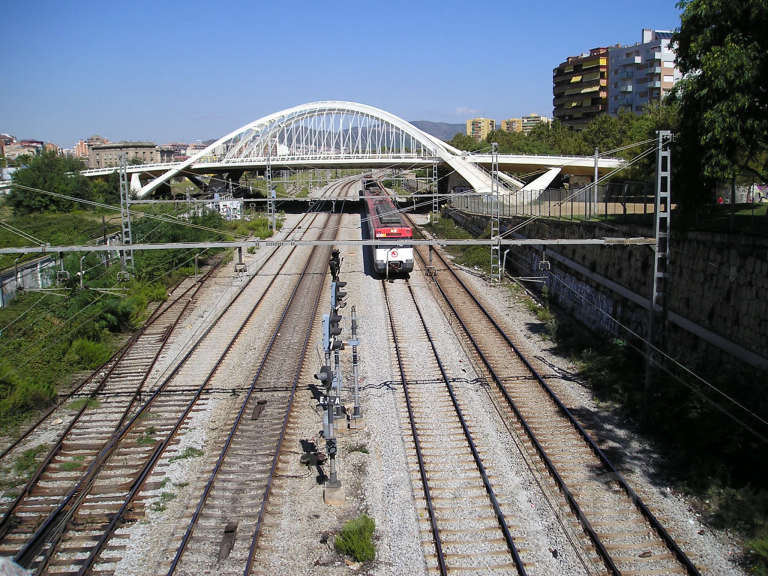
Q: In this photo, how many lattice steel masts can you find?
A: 5